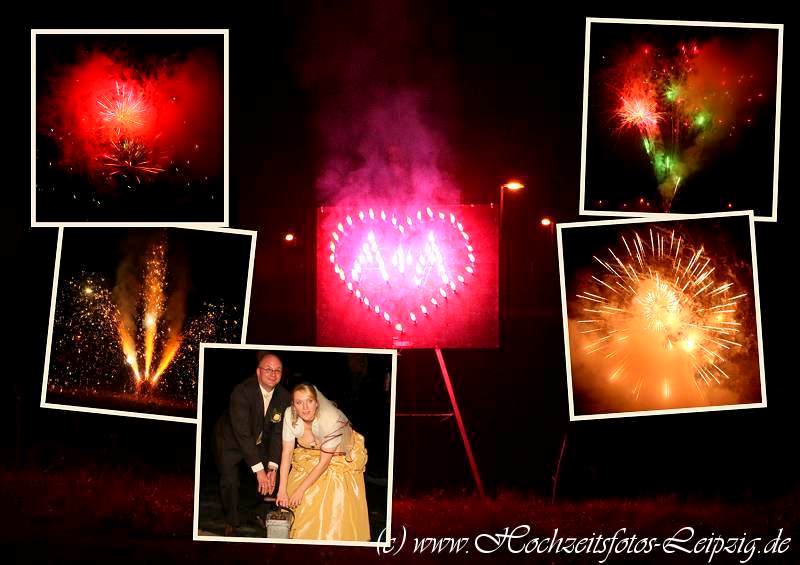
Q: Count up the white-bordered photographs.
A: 5